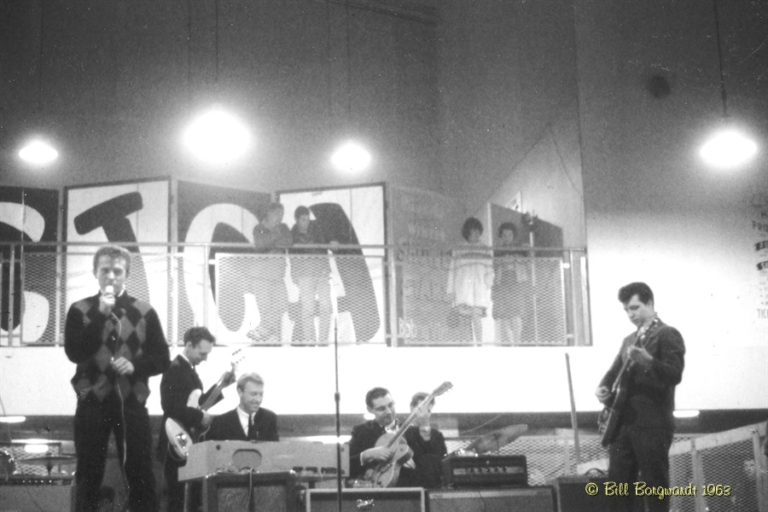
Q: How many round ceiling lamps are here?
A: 4